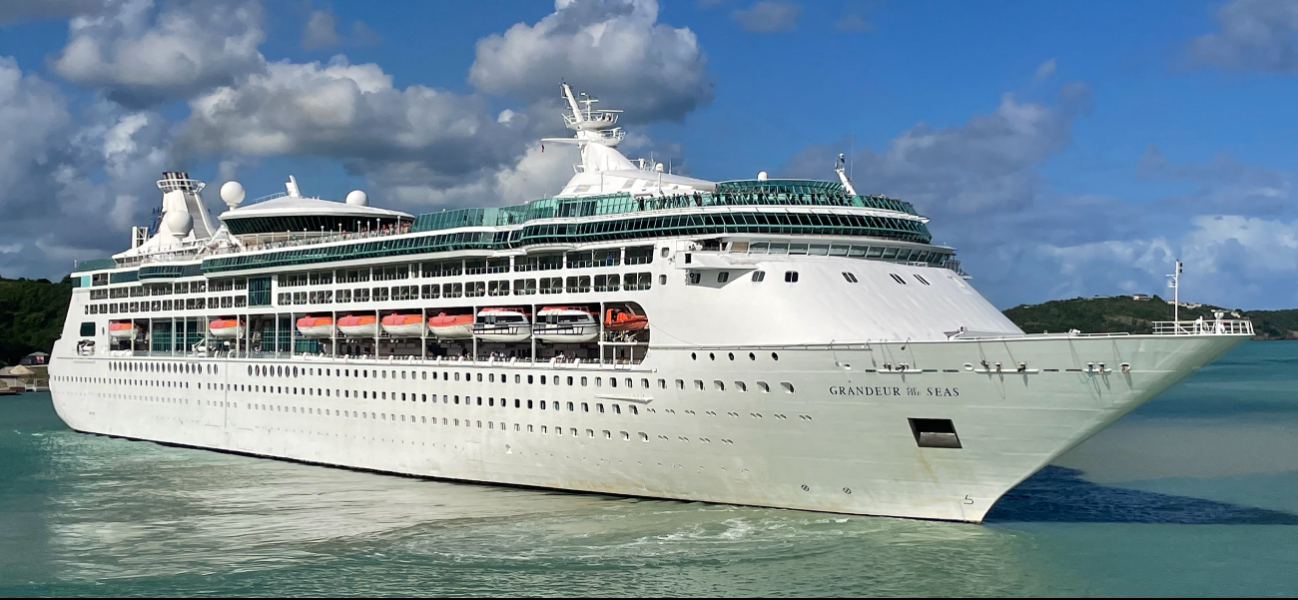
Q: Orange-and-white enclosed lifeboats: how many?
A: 6